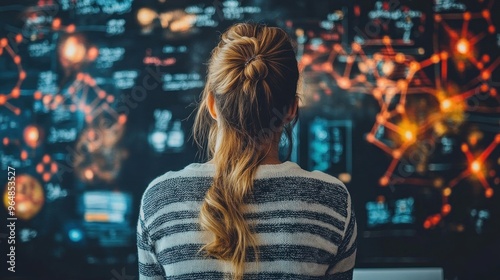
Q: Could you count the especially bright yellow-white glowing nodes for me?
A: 4